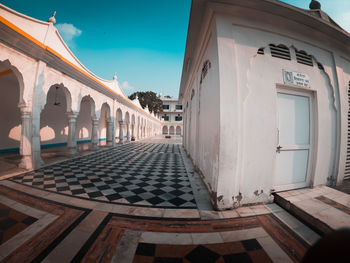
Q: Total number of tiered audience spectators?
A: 0